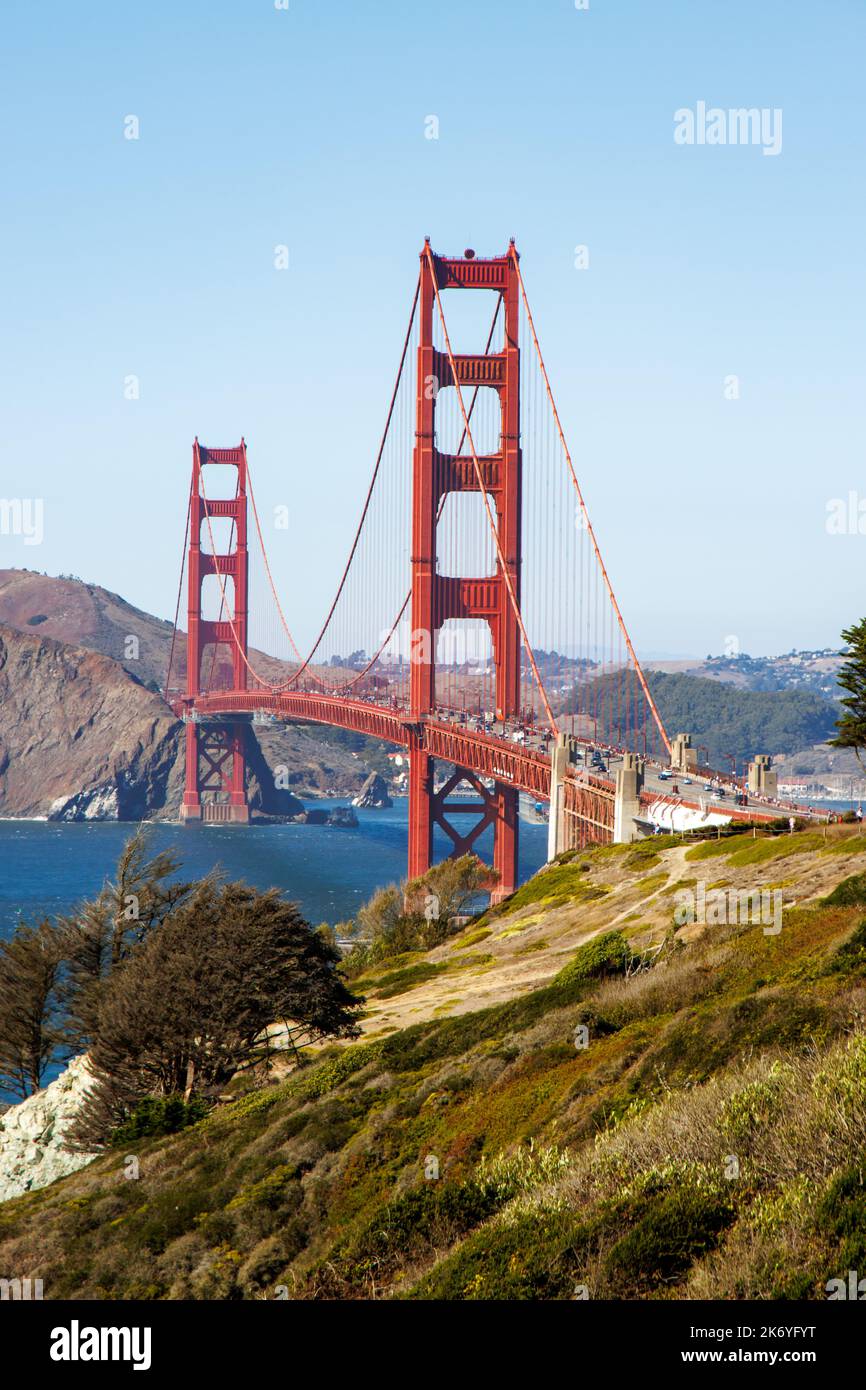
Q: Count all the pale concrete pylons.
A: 4